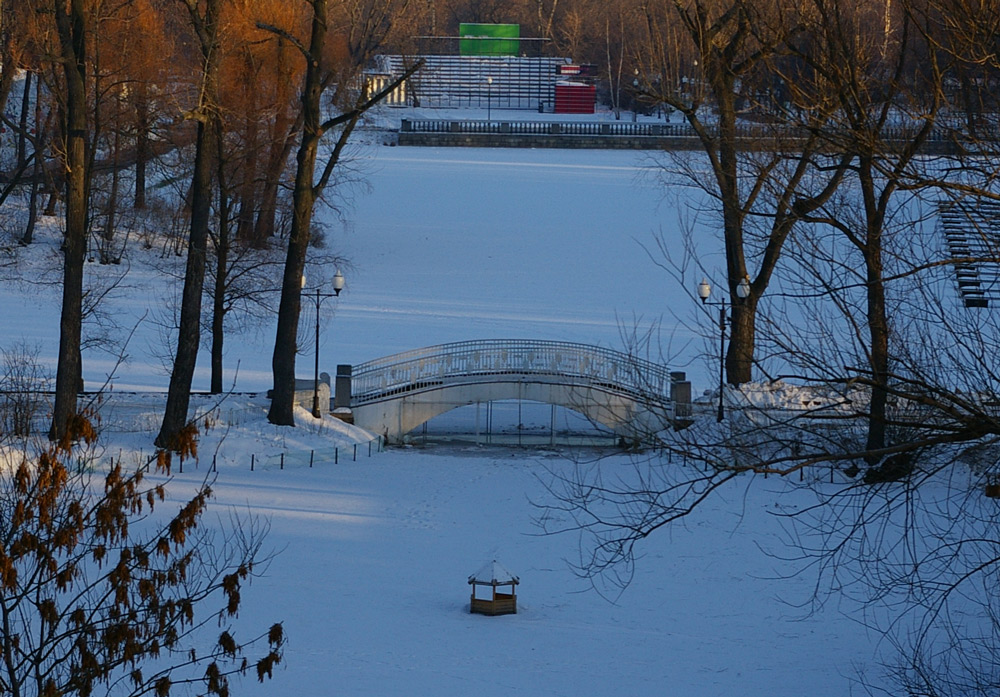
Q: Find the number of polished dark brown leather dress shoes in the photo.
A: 0